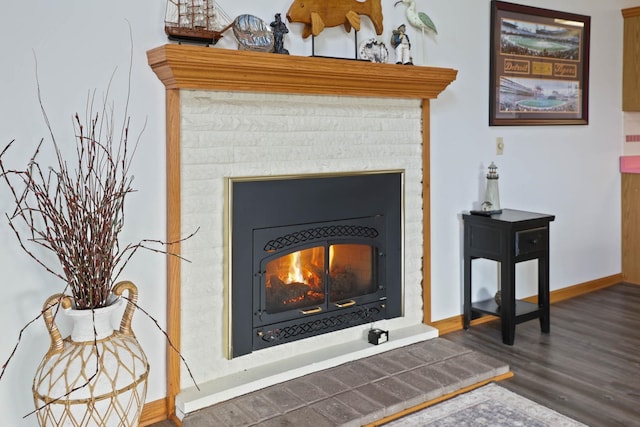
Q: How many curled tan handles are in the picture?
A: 2